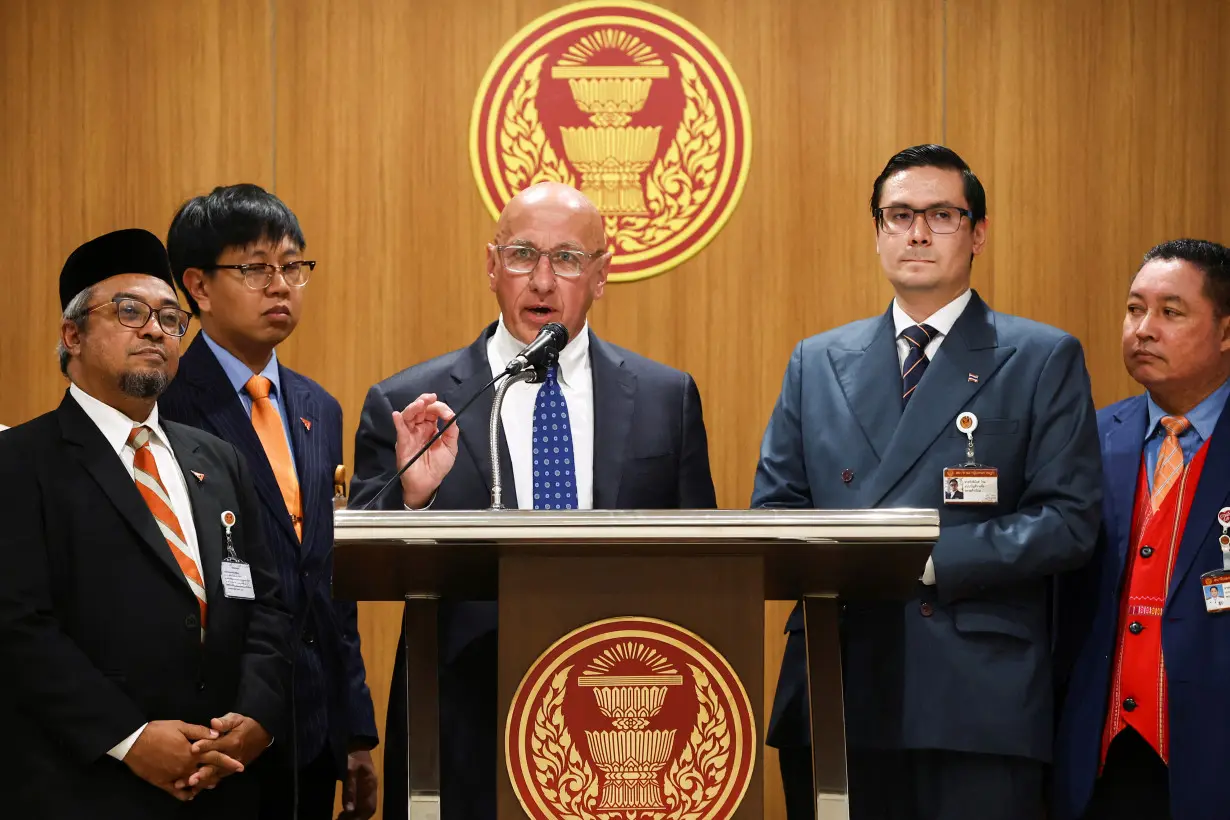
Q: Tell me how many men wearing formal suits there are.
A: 5